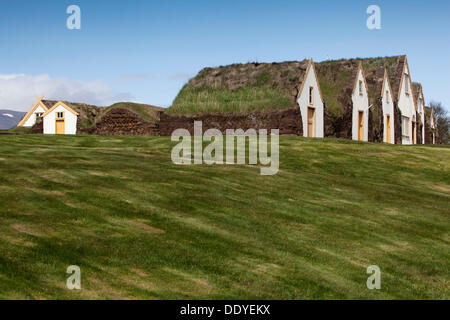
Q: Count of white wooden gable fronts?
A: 8